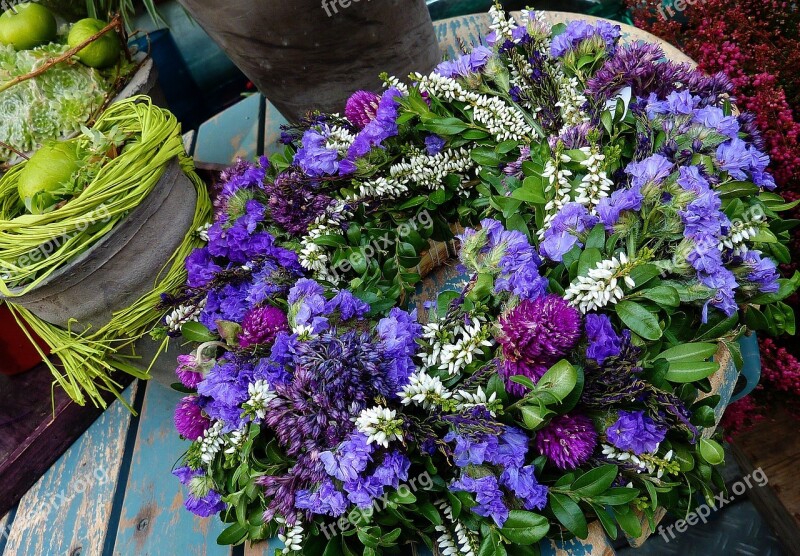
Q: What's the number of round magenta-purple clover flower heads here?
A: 7